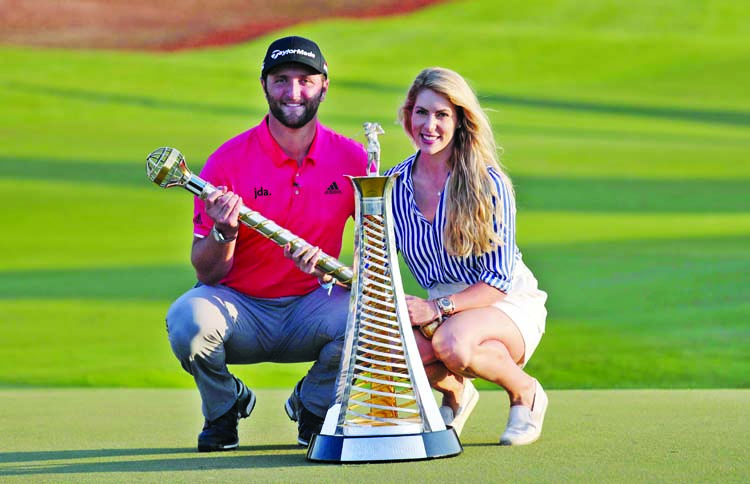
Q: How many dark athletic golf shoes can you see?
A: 2